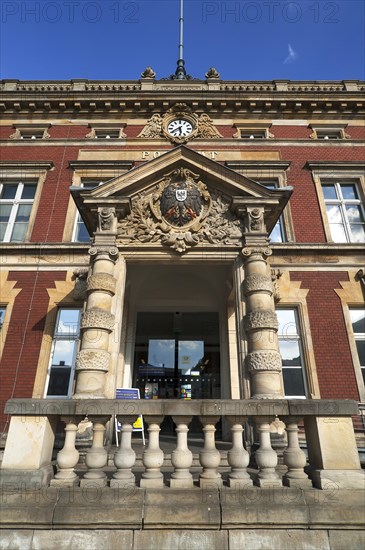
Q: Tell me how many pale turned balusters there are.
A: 9